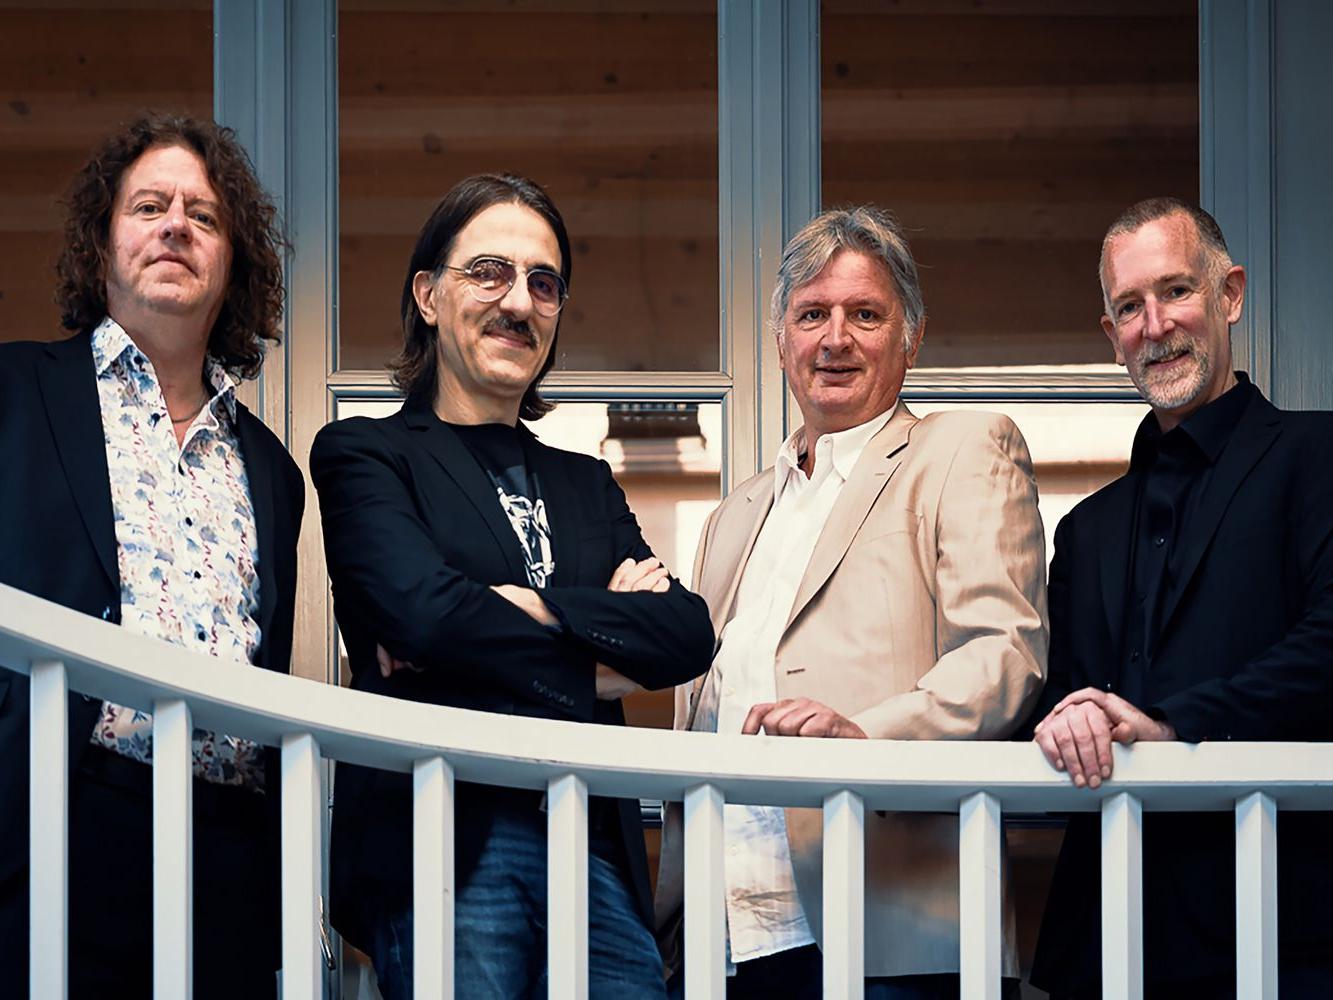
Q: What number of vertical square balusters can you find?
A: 10